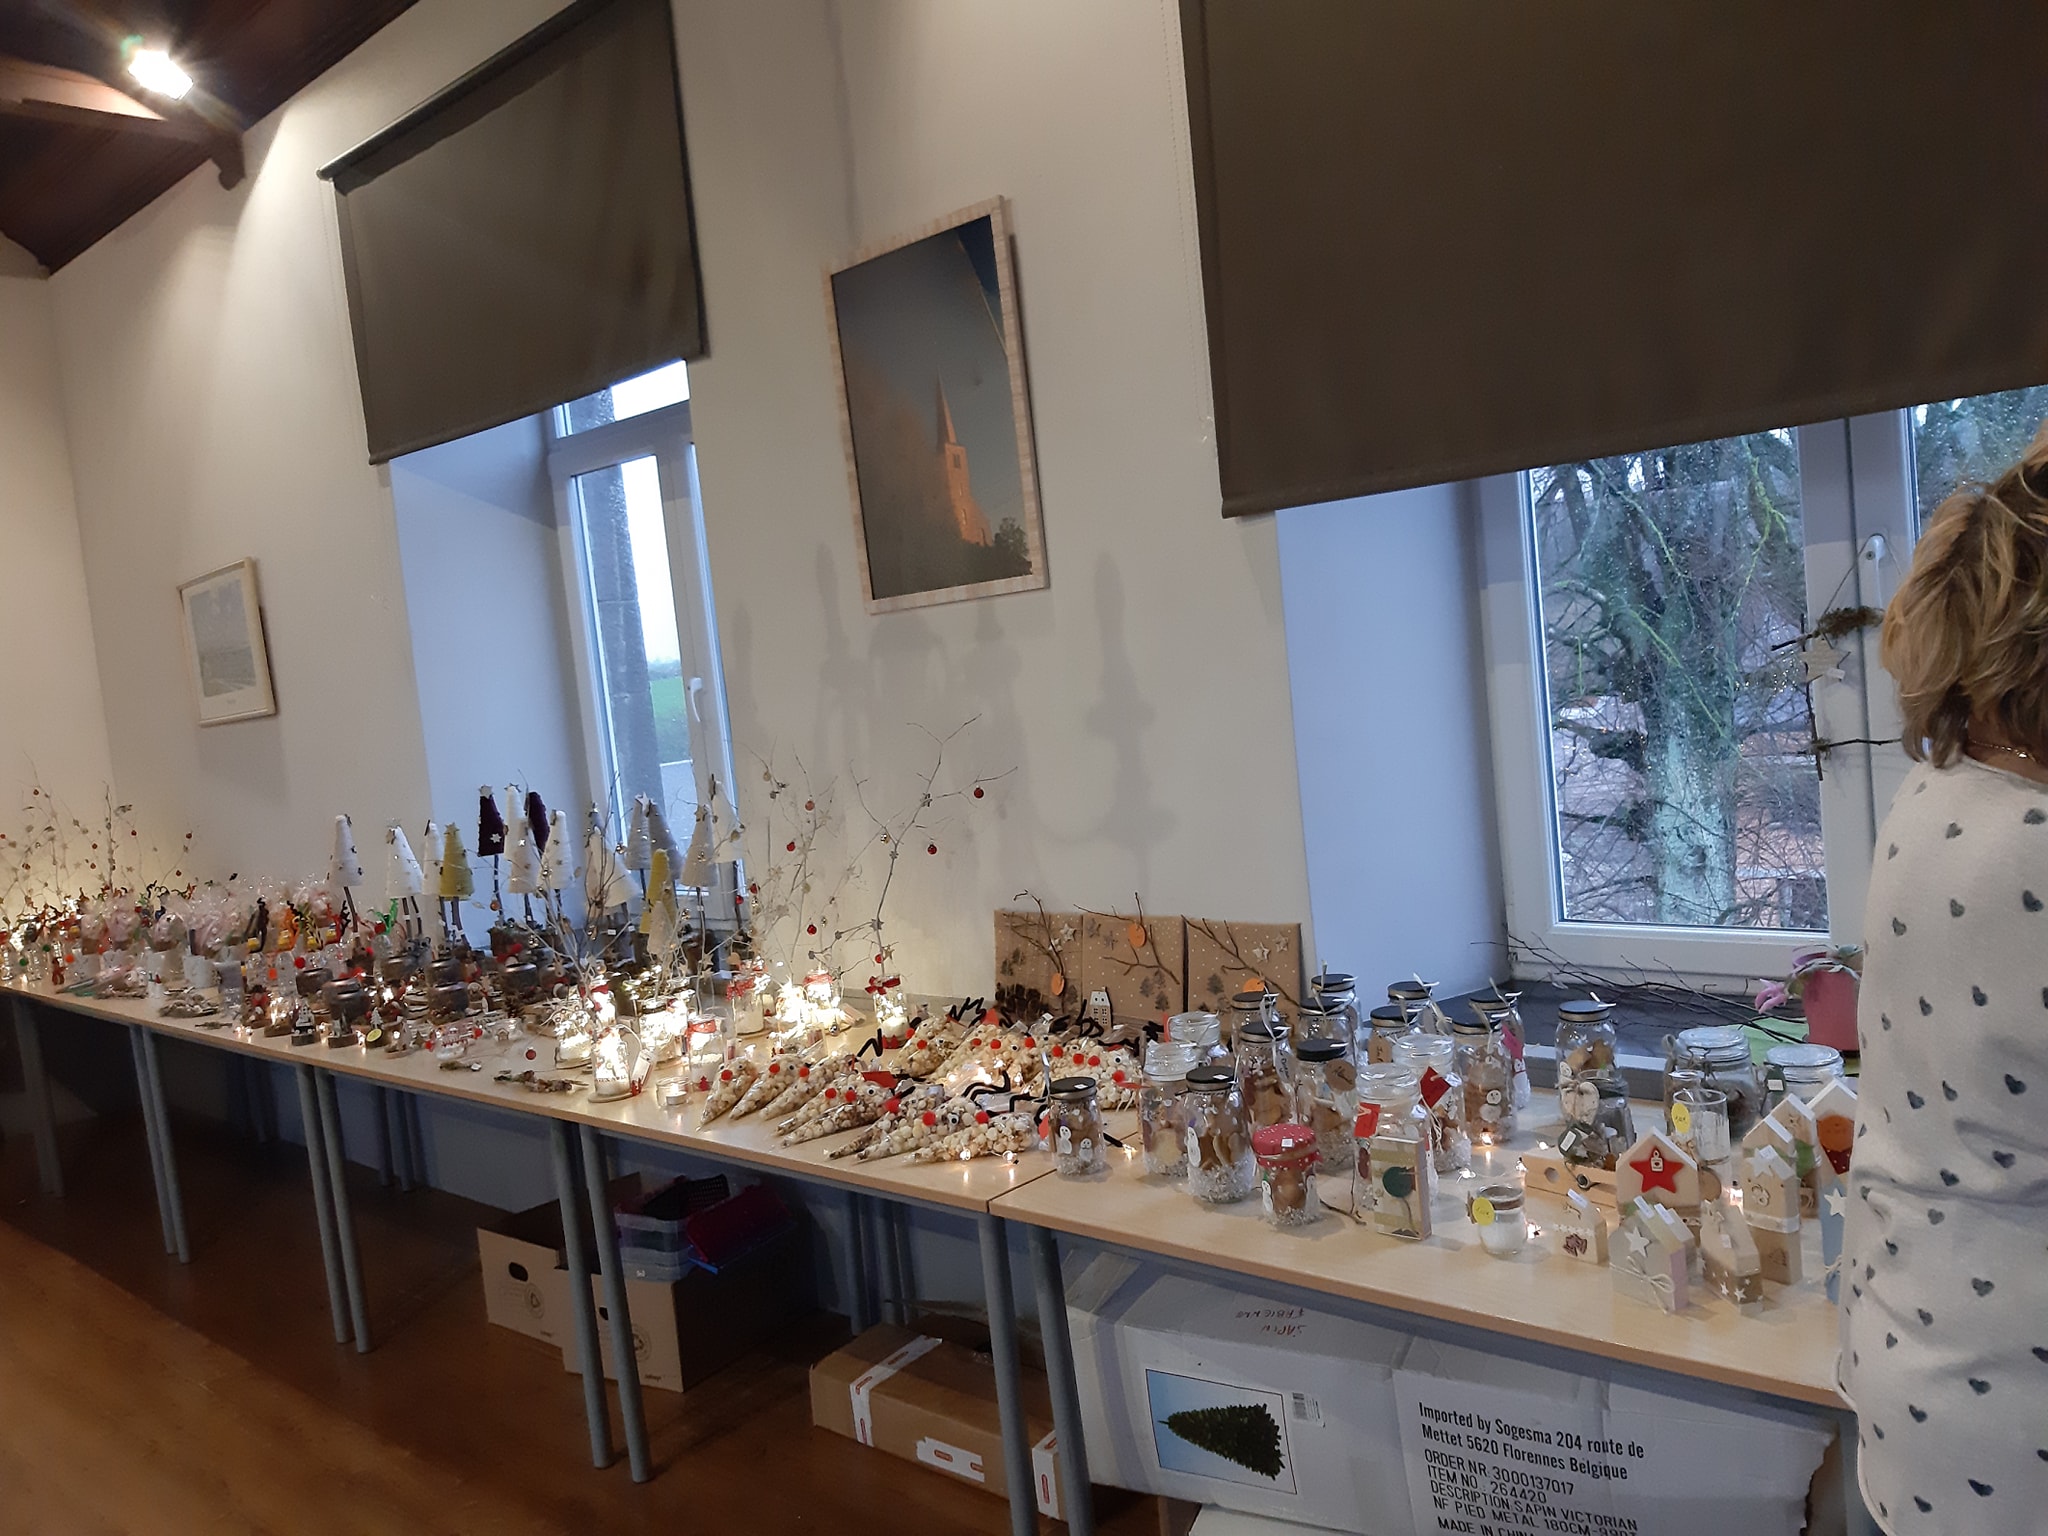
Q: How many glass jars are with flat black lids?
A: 12